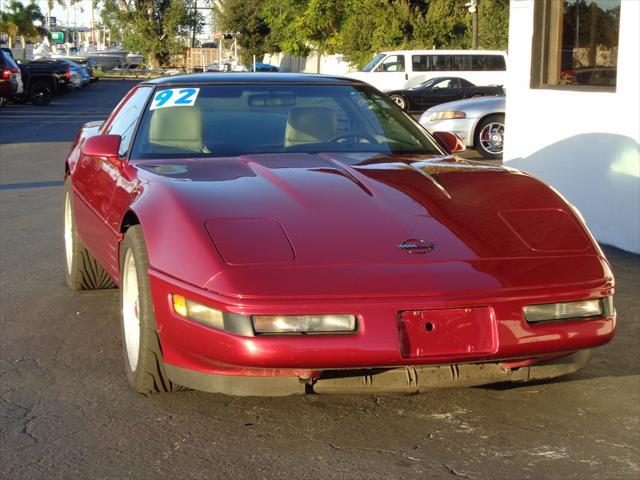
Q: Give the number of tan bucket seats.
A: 2